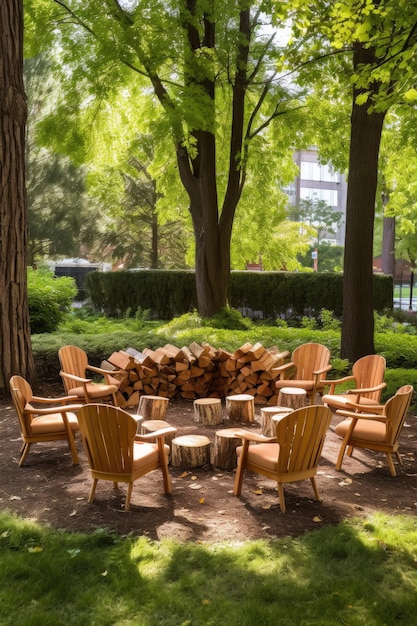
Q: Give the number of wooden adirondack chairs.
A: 7